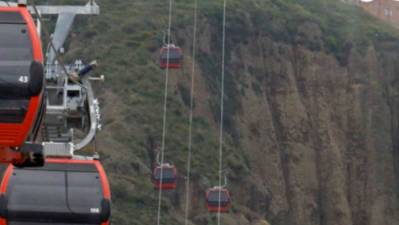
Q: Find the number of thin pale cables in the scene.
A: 3